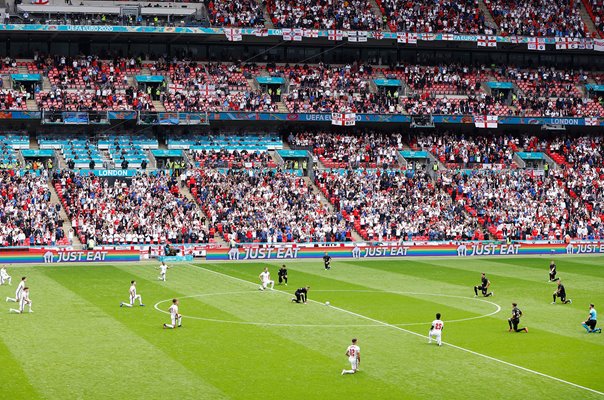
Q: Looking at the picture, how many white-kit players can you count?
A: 9